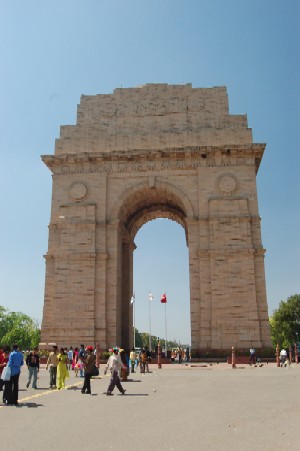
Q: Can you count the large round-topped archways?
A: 1